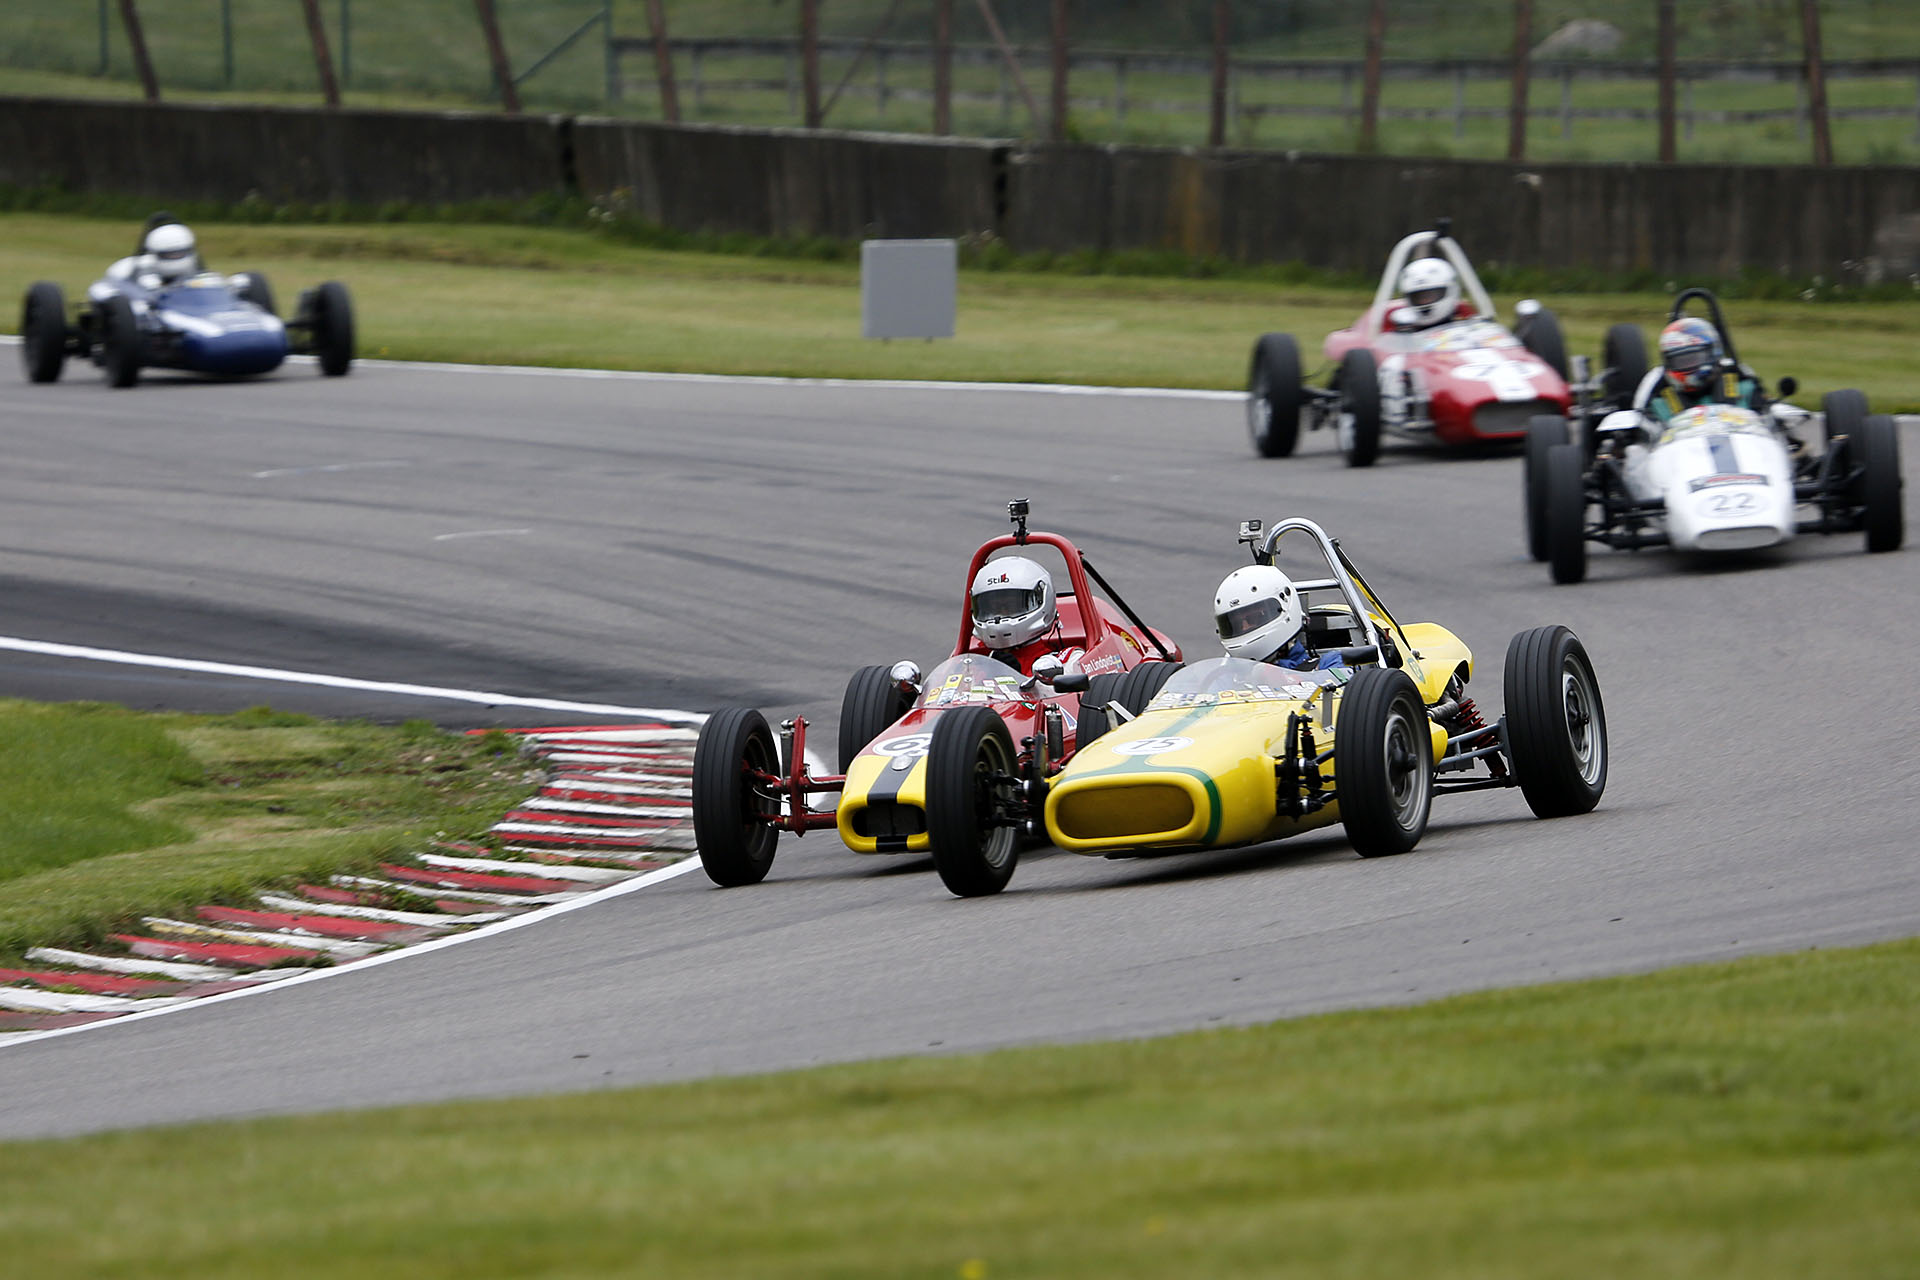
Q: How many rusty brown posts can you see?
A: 12